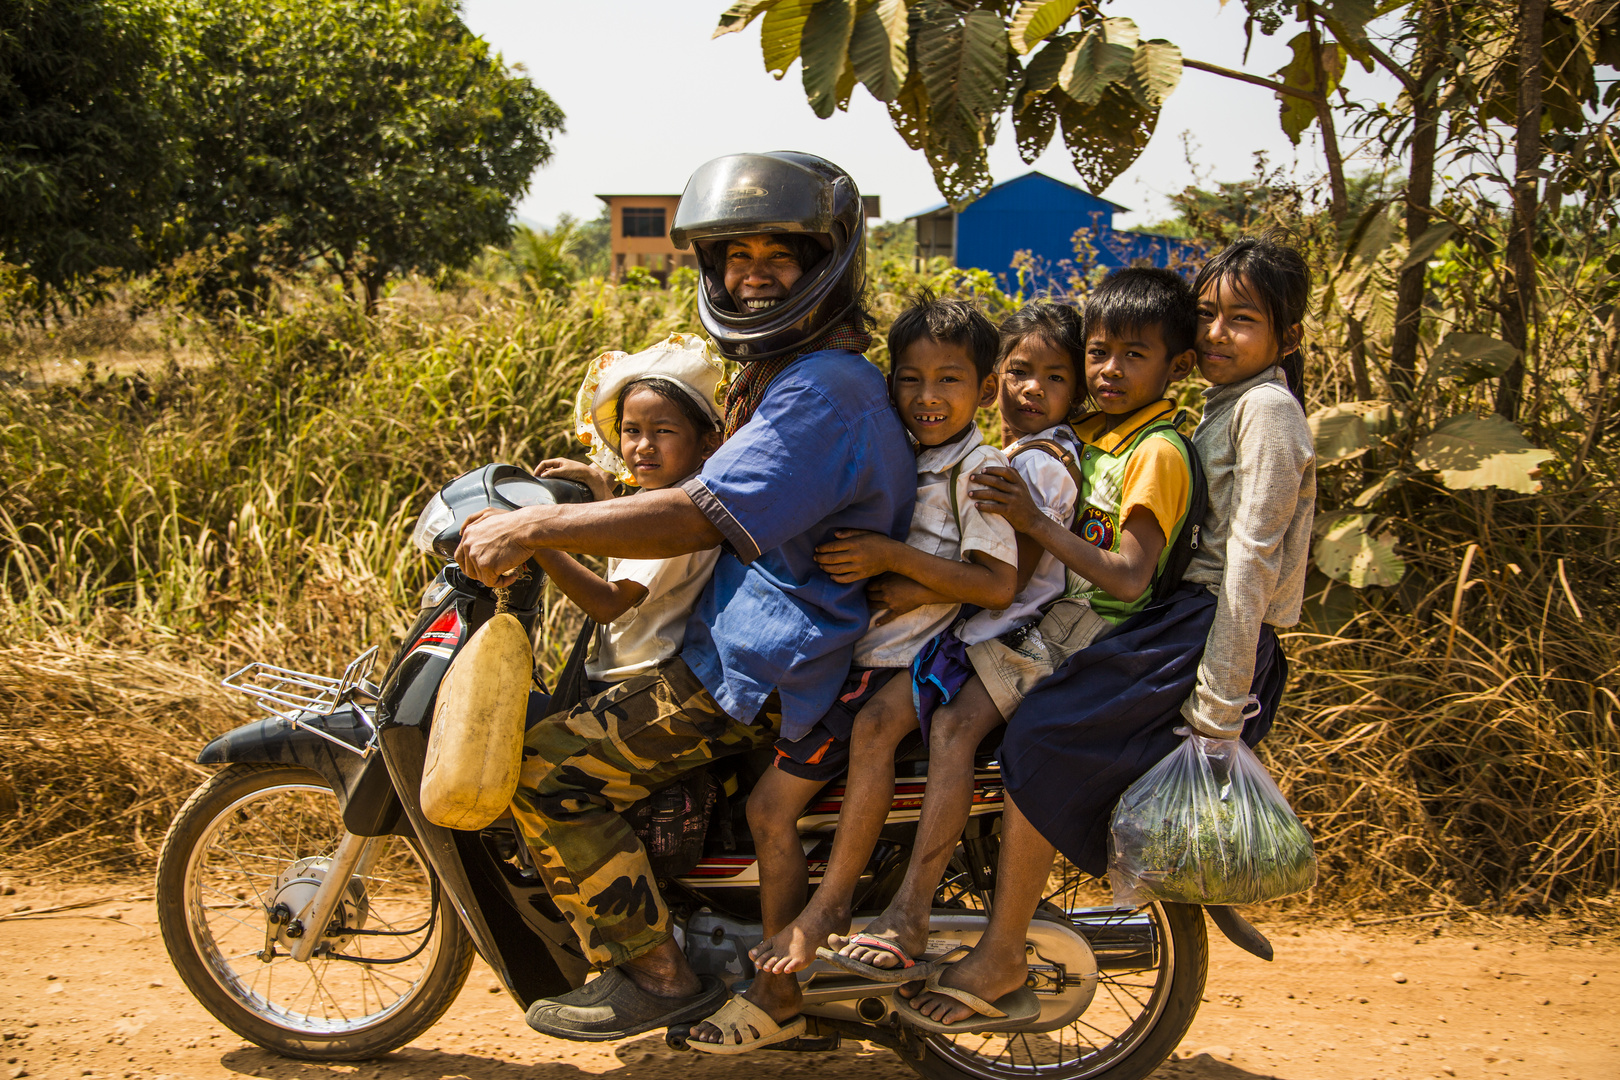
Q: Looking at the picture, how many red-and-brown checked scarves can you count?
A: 1